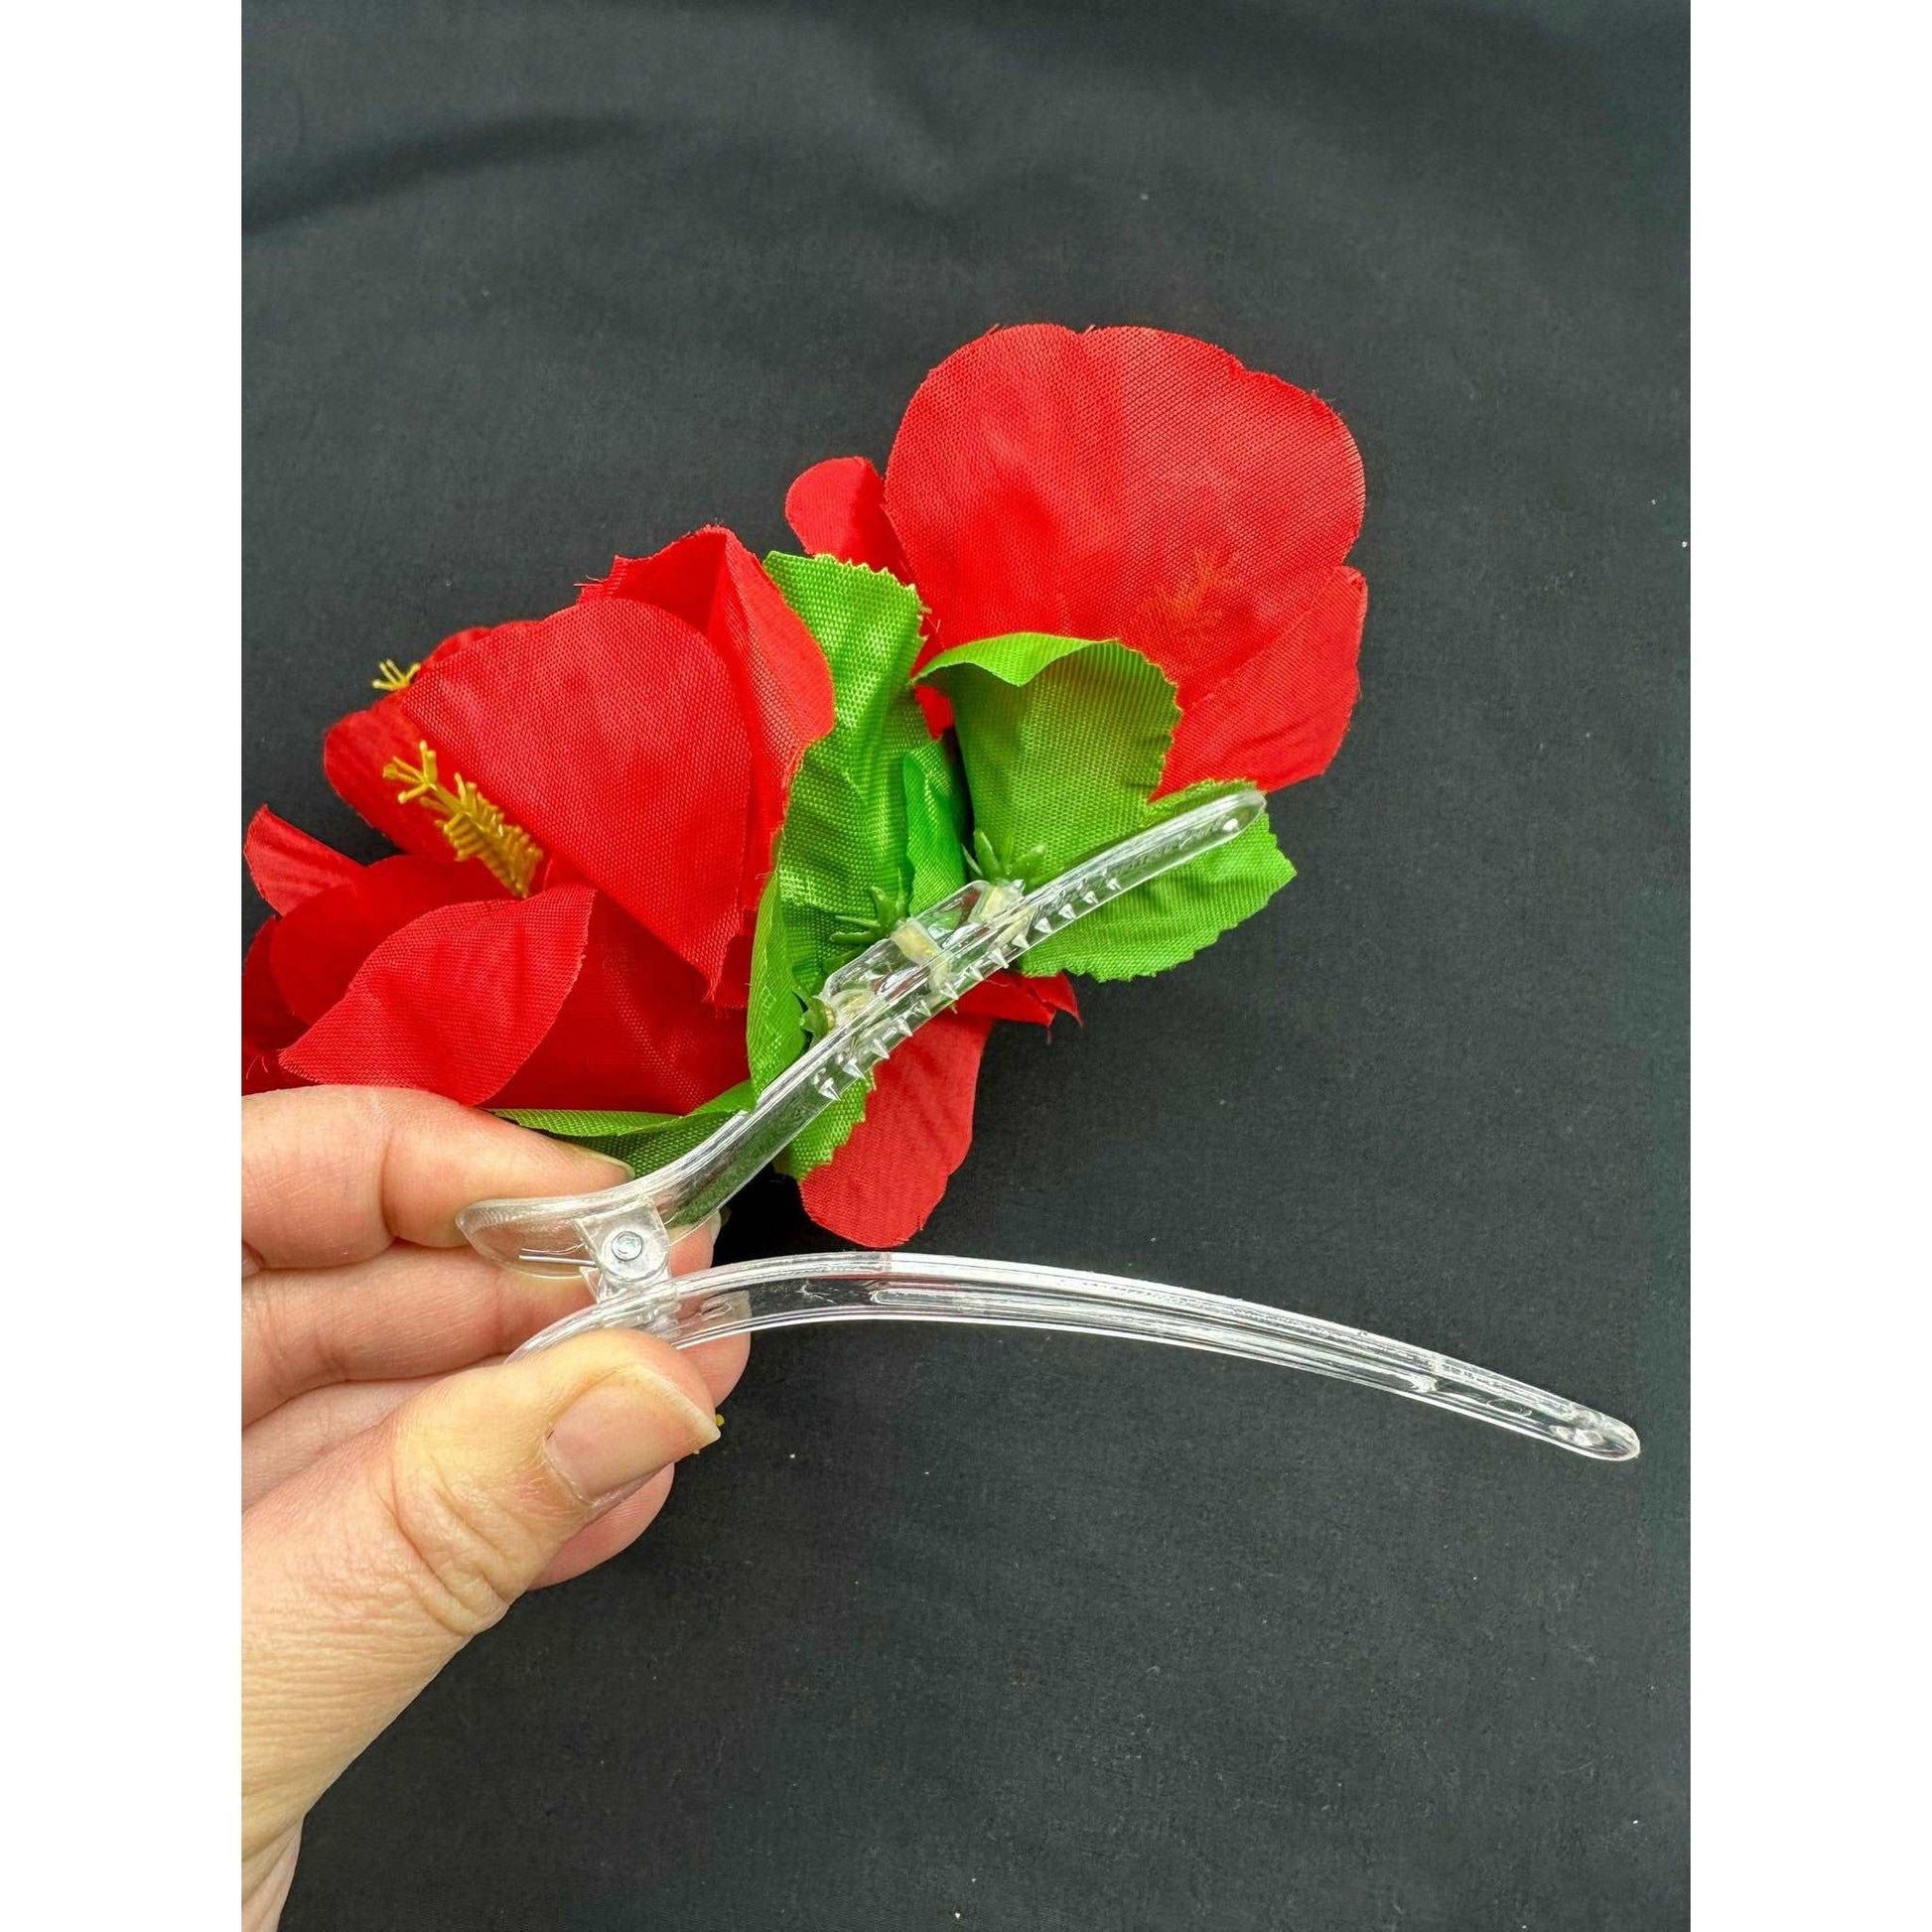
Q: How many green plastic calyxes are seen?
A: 3